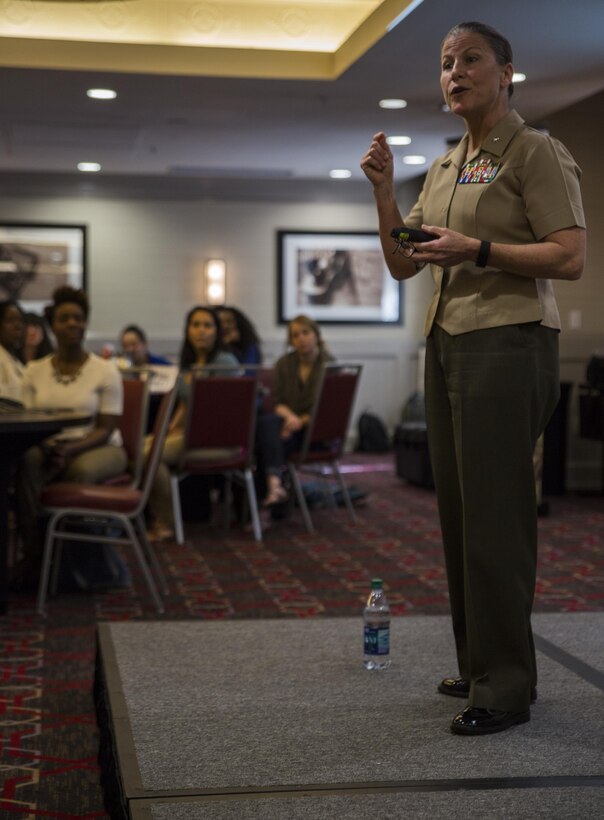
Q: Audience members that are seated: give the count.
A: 7